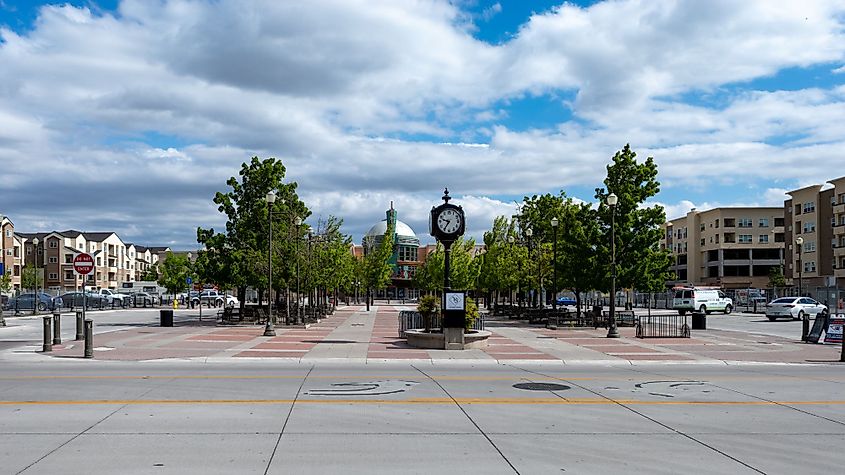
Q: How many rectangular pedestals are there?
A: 1